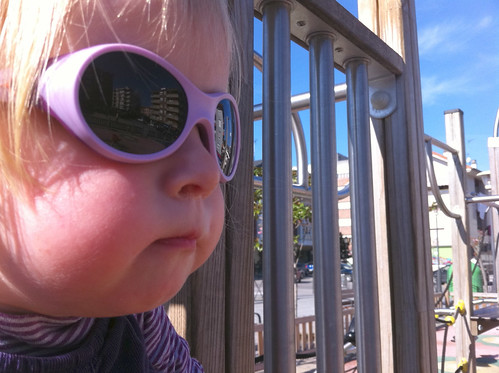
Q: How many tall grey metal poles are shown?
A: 3